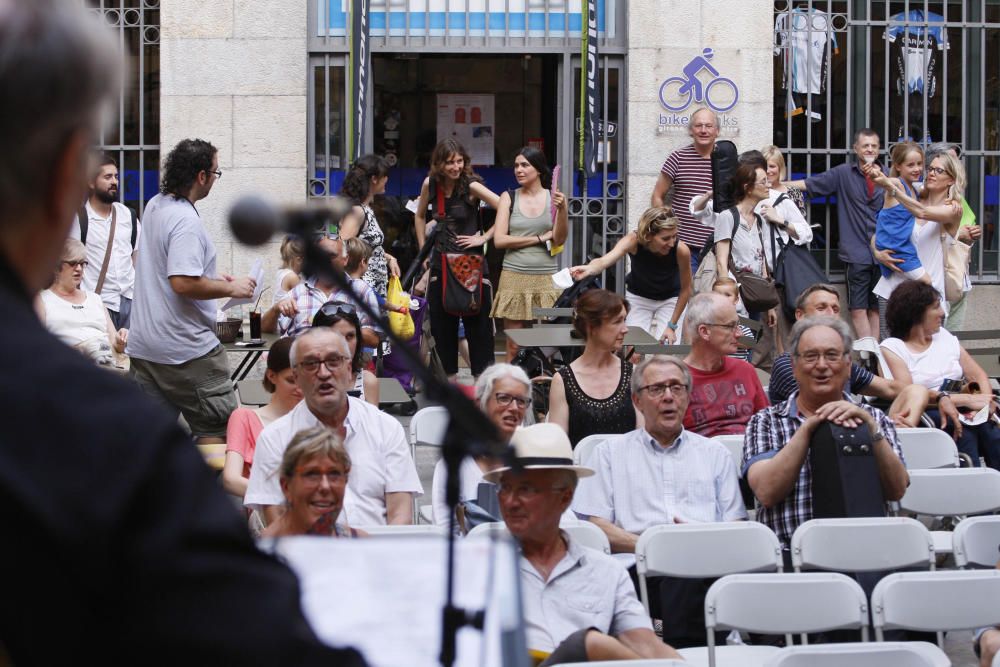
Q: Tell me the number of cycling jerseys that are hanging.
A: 2